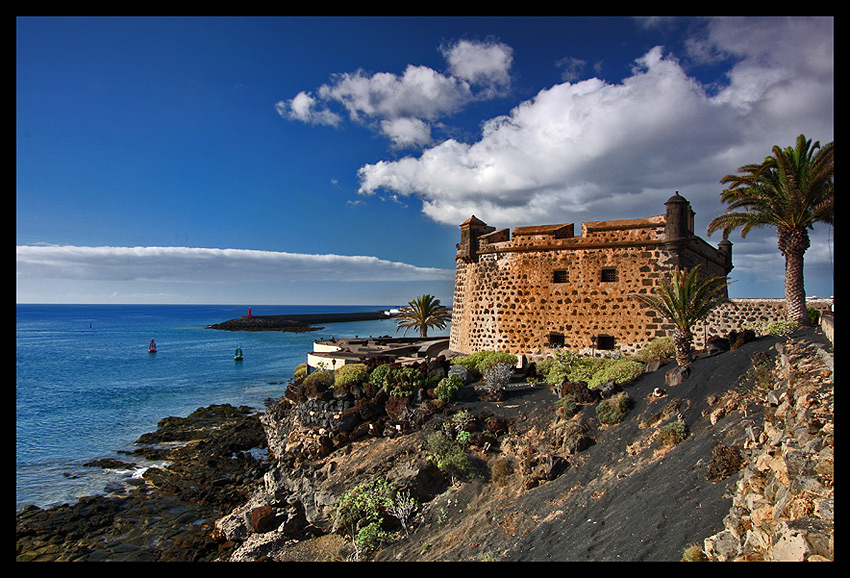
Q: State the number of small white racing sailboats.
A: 0